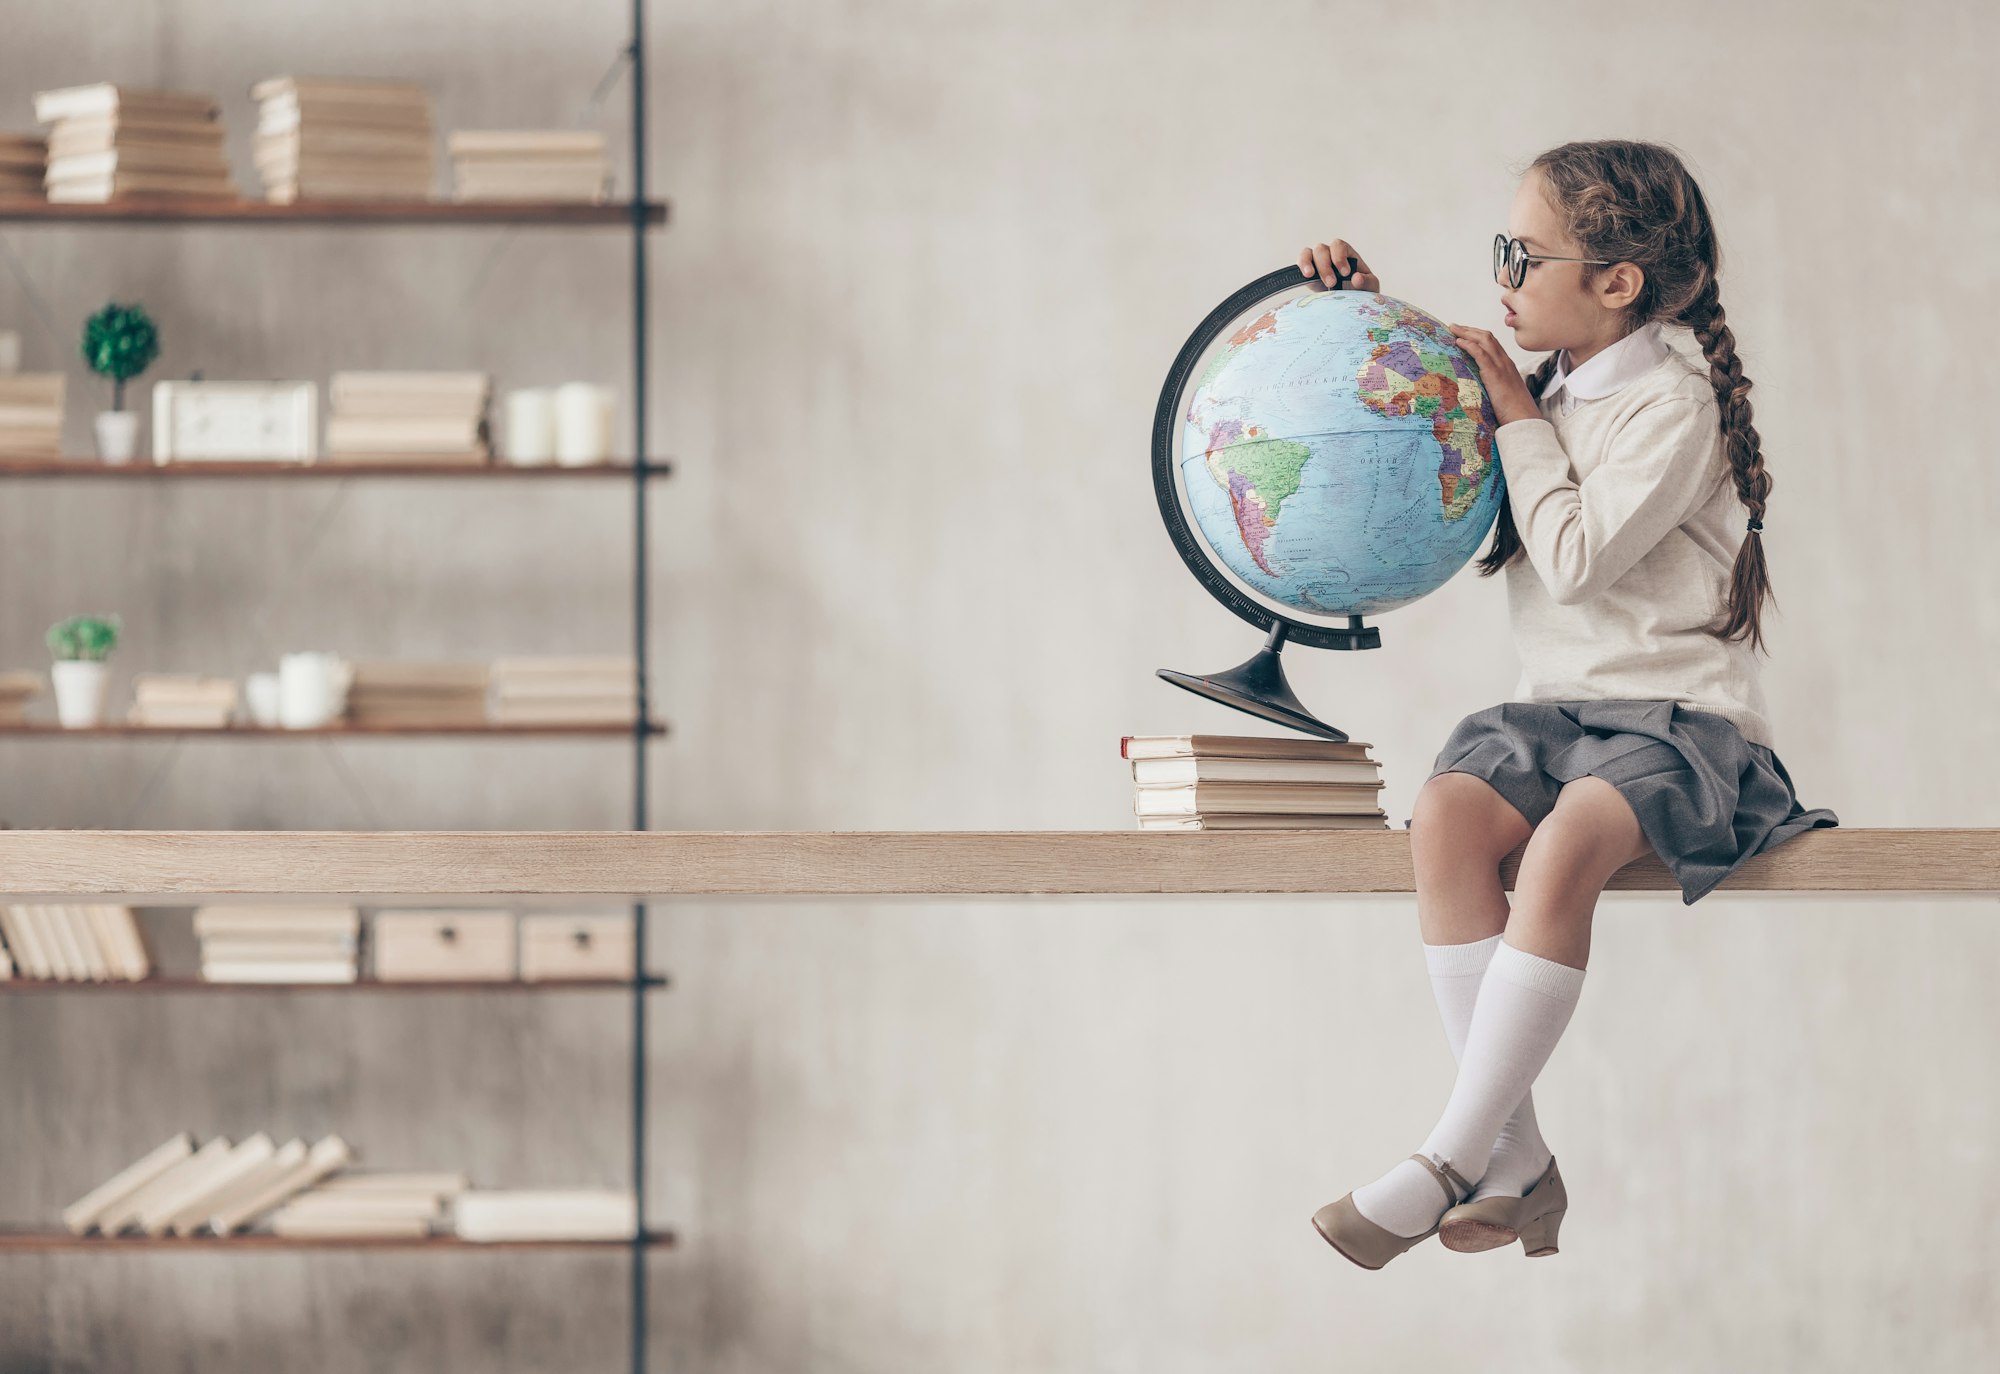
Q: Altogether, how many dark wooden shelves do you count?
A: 5